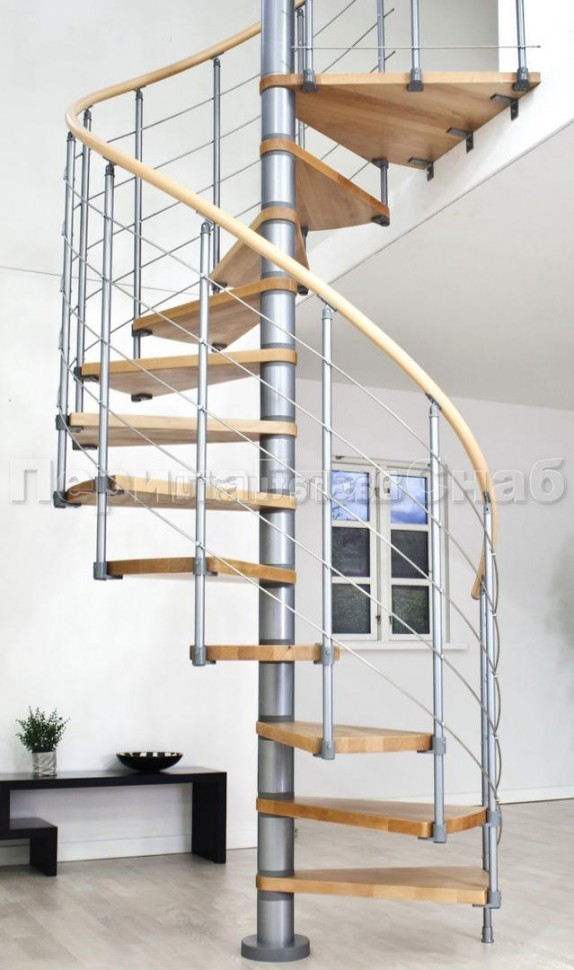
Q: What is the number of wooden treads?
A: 12